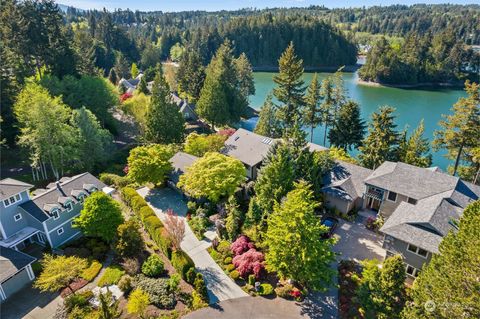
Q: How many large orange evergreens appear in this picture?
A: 0